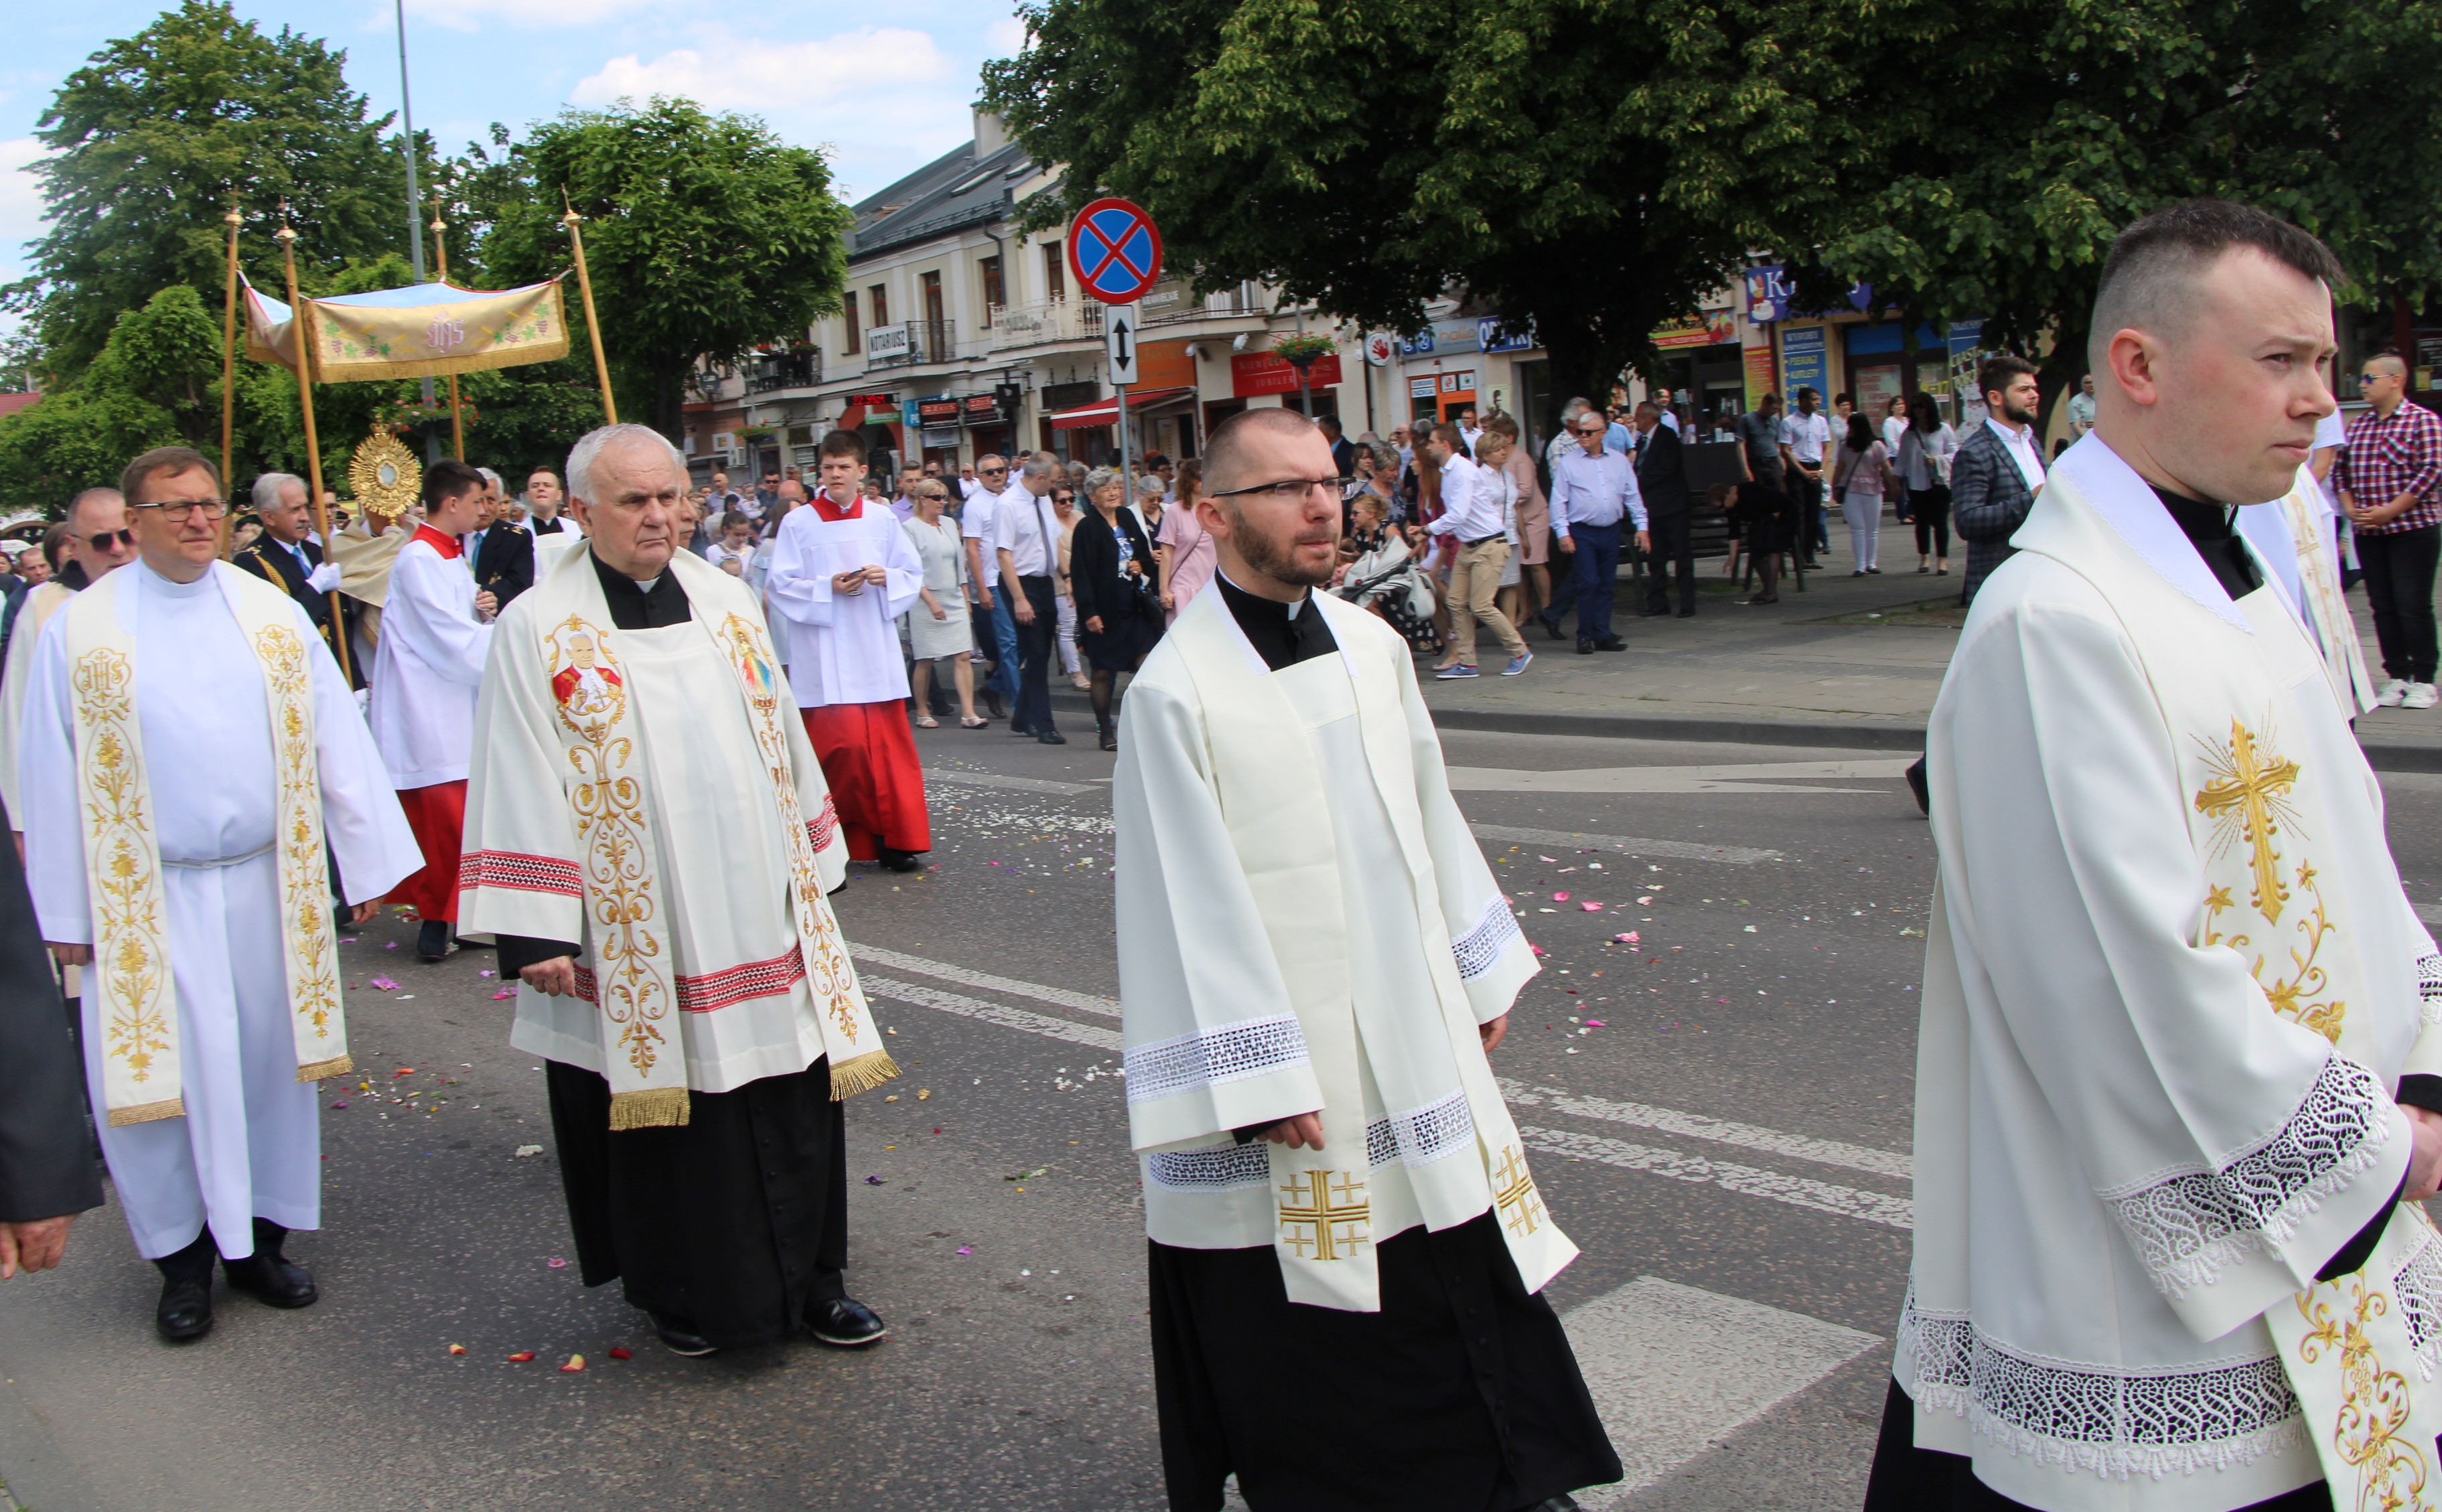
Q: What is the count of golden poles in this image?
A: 4